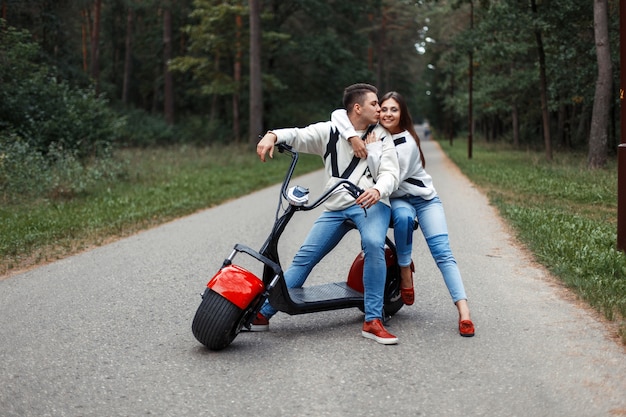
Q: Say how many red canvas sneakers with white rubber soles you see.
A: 2